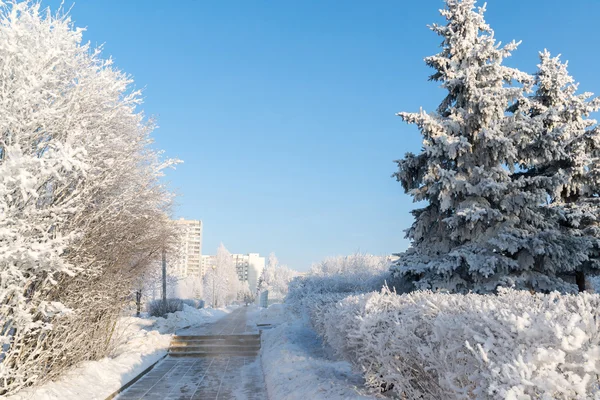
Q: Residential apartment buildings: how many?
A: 2